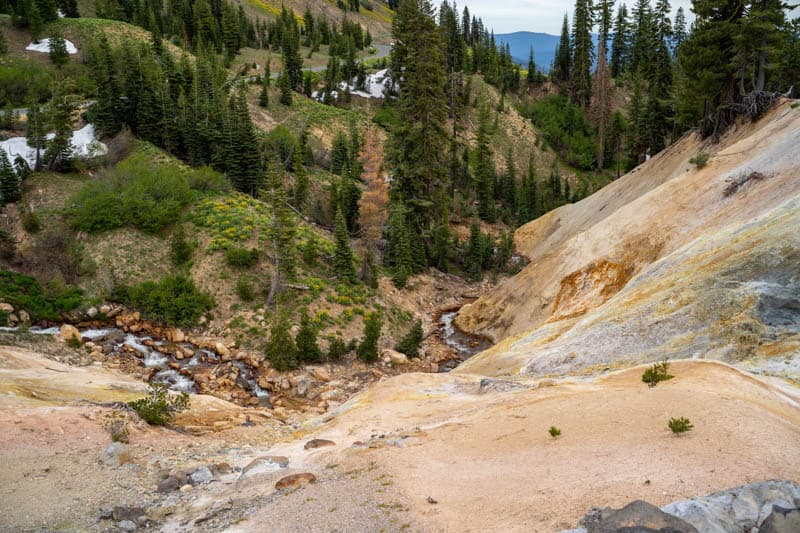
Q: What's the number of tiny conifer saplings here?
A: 3